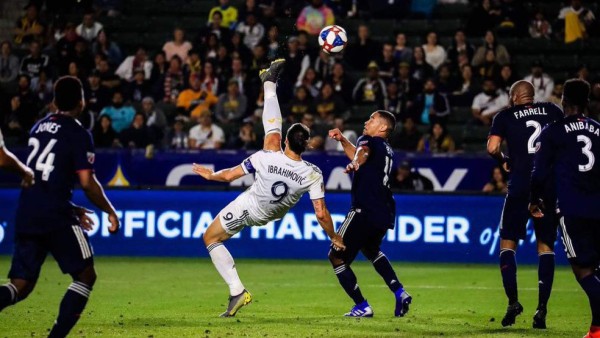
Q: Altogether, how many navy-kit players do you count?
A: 4